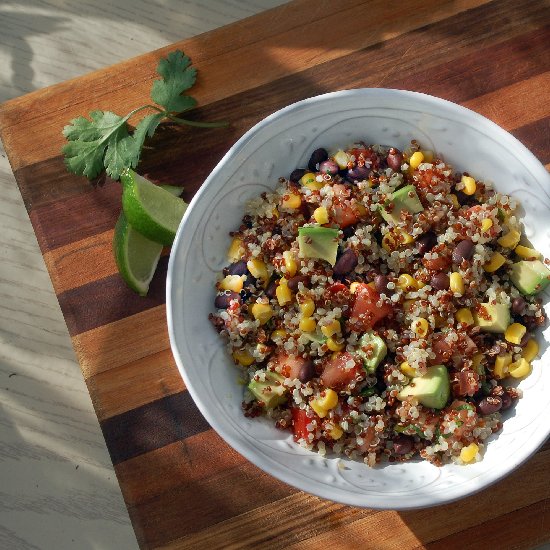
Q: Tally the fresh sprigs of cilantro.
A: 1